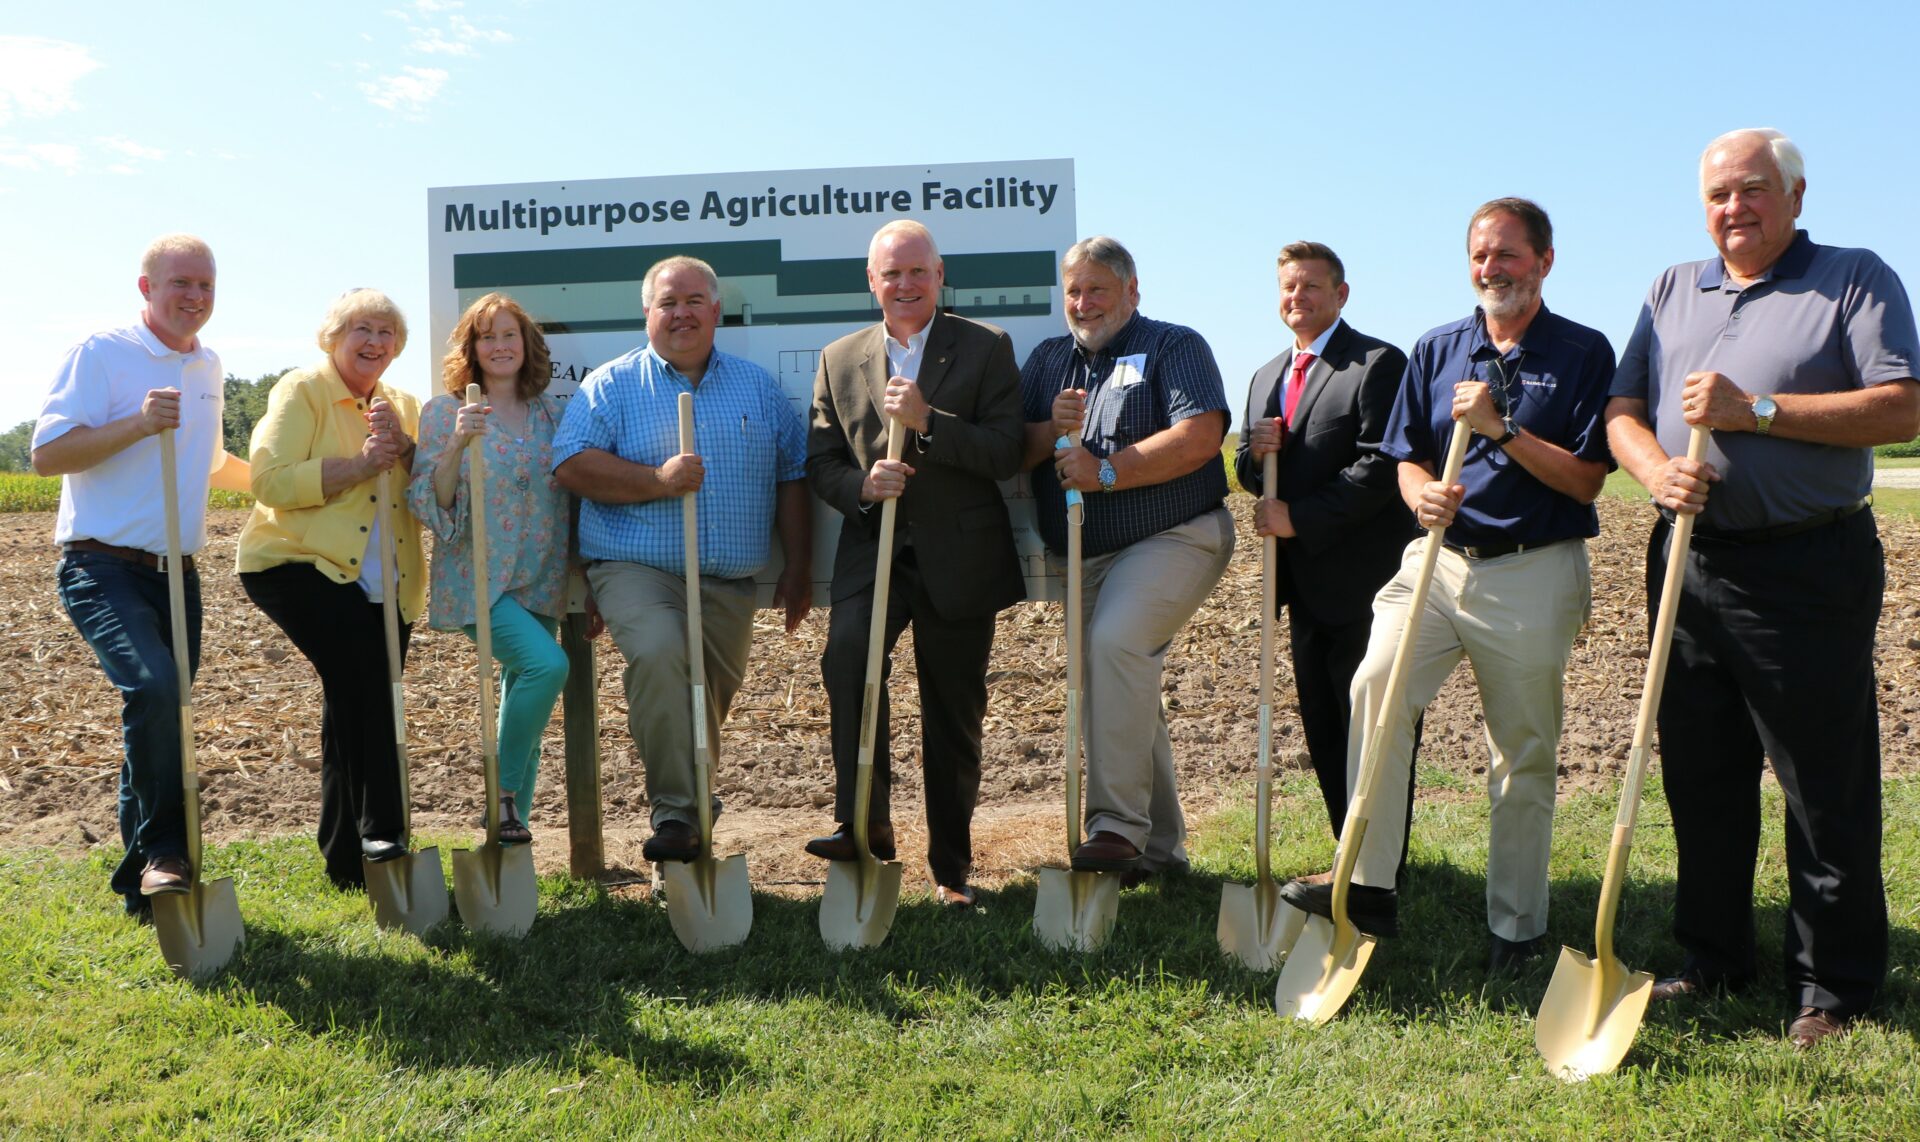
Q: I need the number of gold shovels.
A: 9